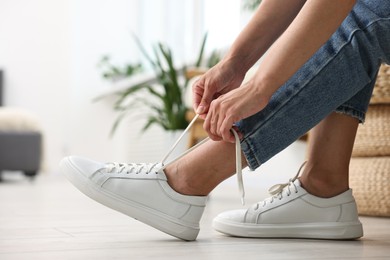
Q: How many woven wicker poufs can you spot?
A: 3